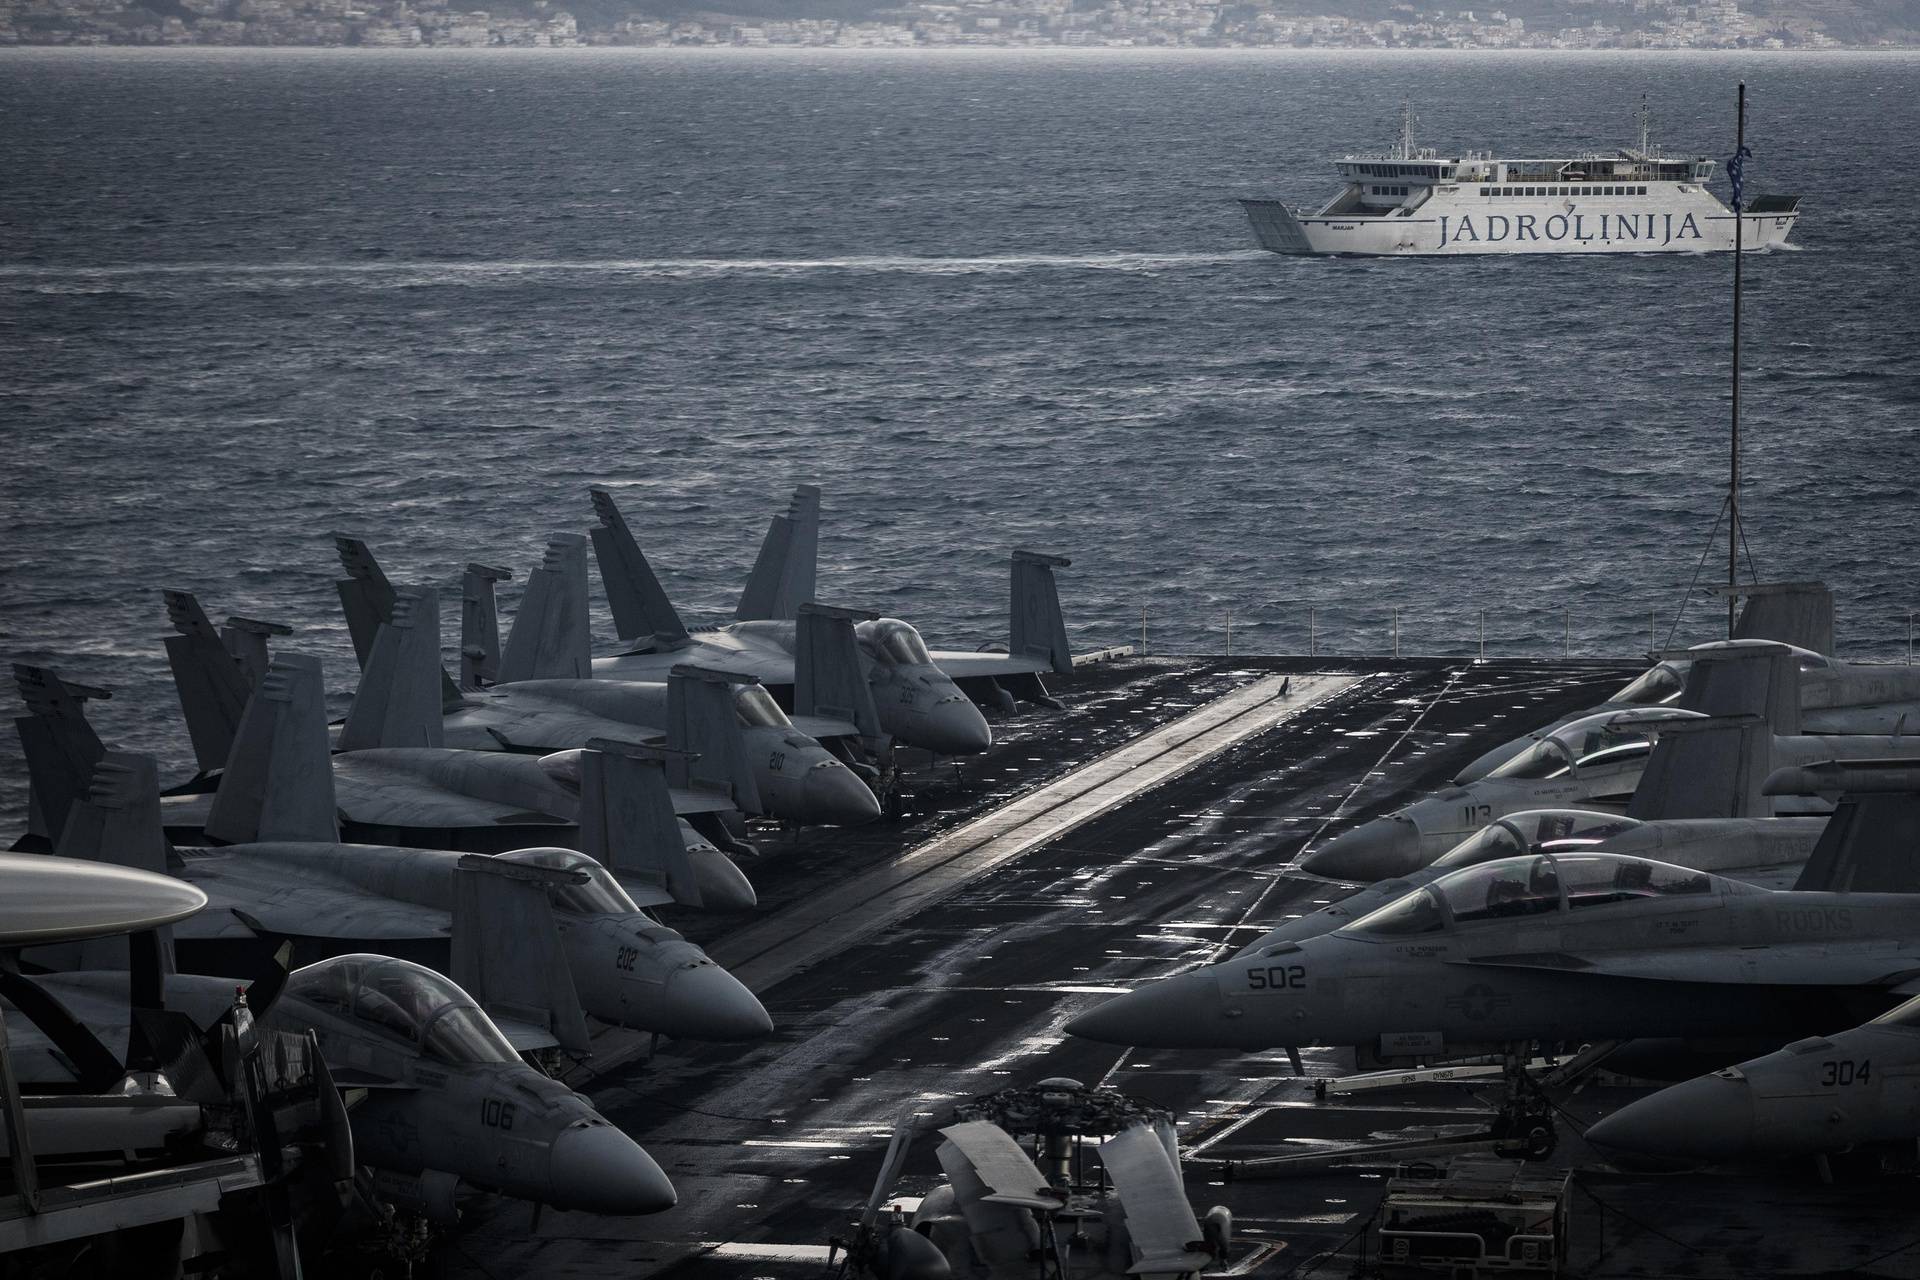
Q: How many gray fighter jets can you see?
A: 10